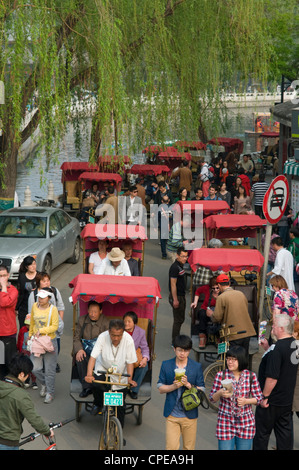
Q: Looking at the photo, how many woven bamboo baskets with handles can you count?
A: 0